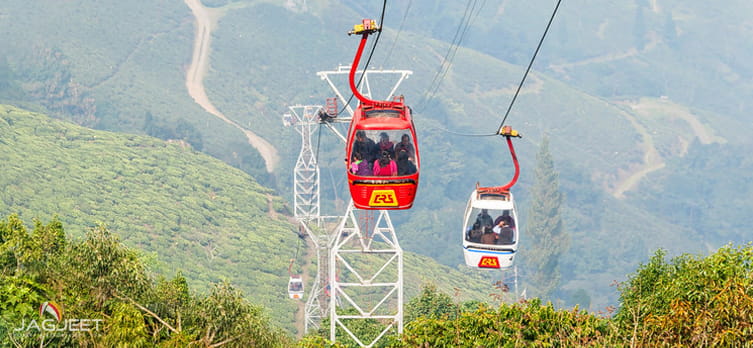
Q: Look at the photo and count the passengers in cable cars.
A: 11